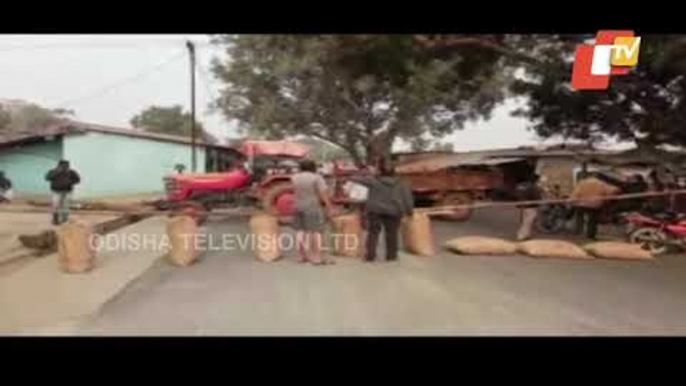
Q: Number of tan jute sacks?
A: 8